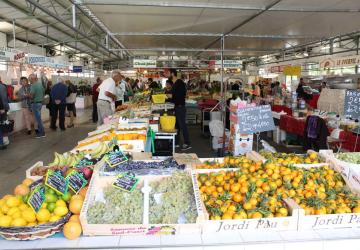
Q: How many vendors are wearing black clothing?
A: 1